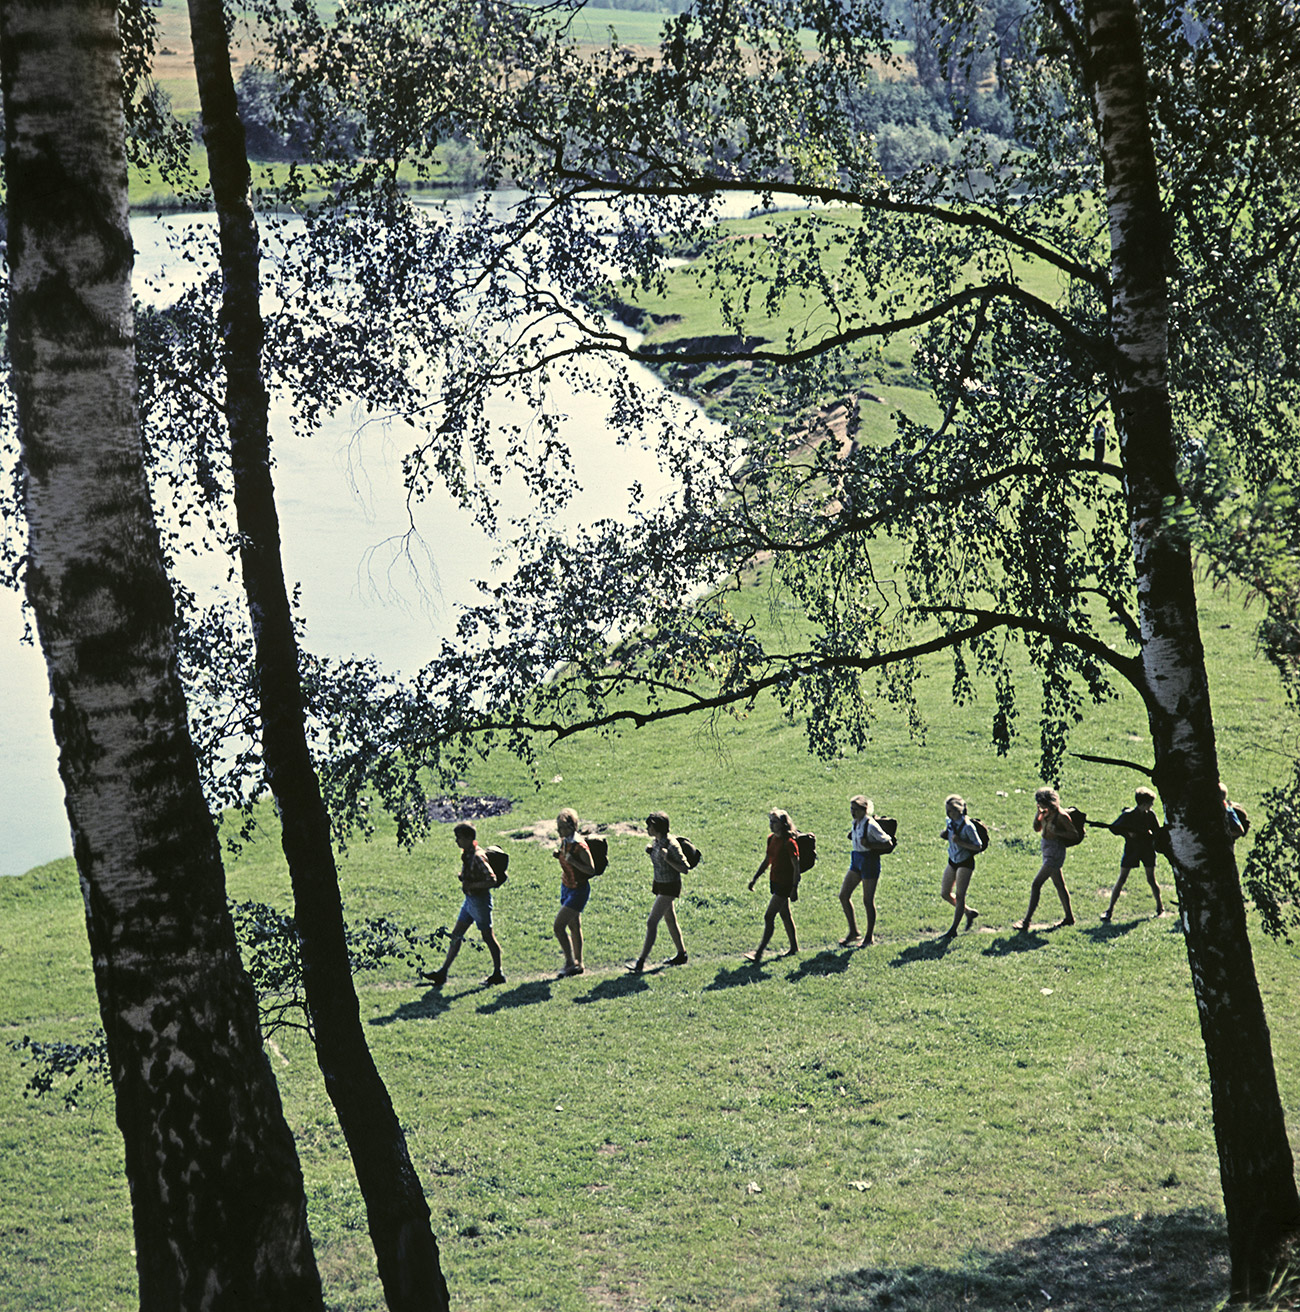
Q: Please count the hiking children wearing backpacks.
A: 9